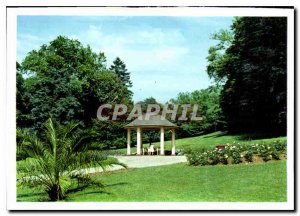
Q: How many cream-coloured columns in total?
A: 4